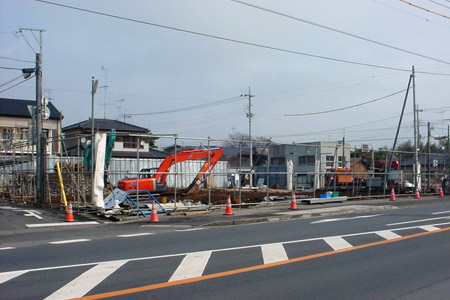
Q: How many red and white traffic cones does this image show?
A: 7